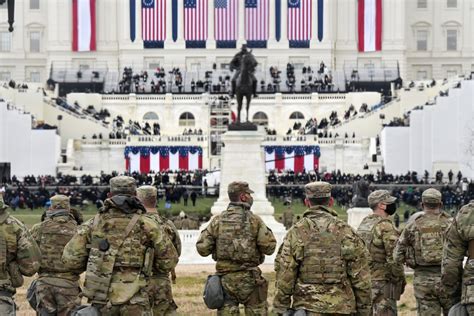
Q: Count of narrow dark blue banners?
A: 4